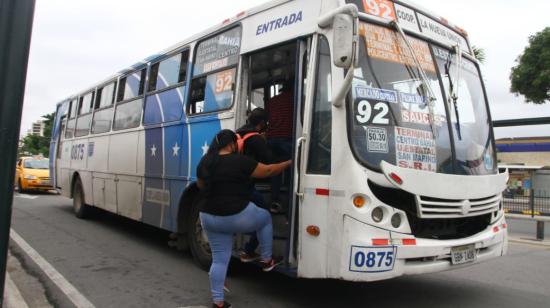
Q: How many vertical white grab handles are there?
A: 1